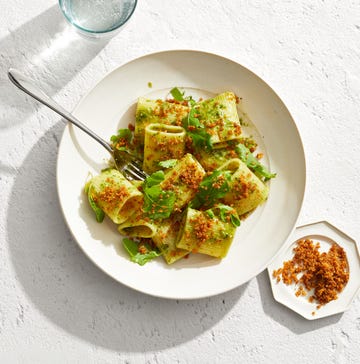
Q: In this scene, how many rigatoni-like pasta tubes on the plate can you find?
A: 10